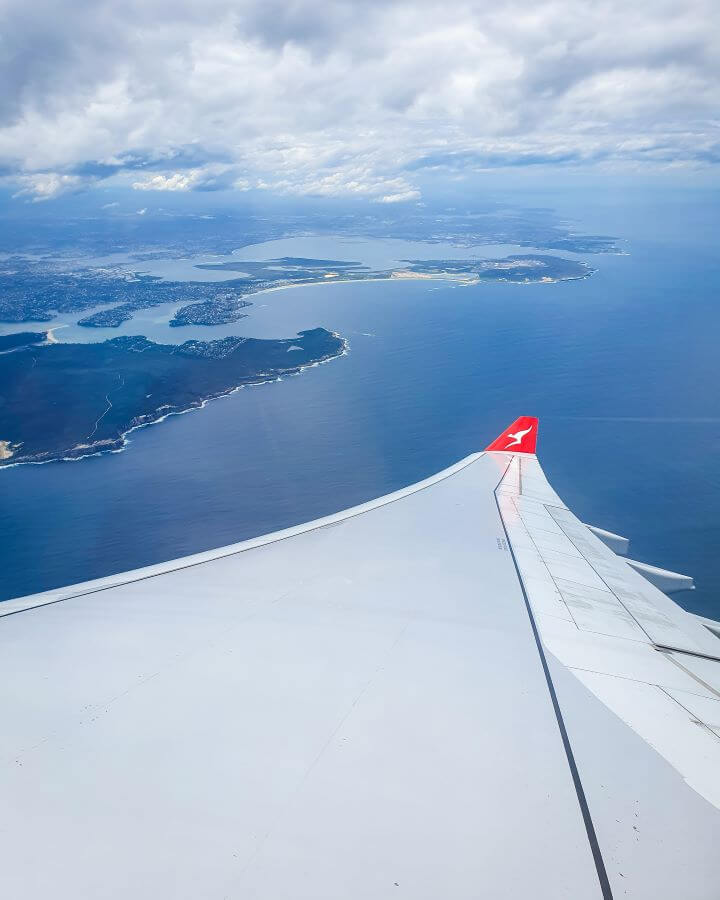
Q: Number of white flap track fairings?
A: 3